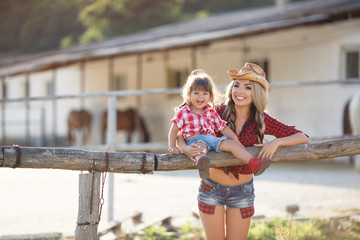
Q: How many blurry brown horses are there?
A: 2